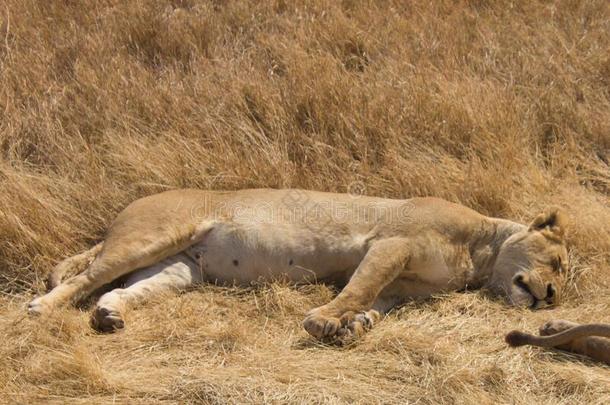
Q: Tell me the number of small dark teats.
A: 3